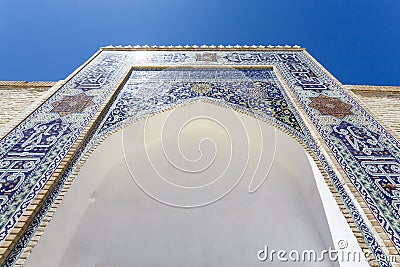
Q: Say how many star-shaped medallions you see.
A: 3